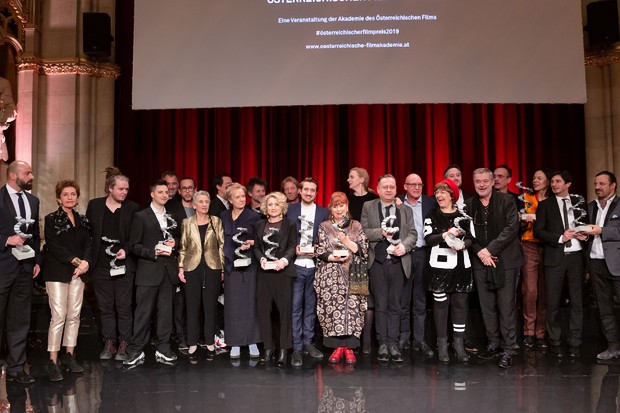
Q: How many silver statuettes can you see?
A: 11